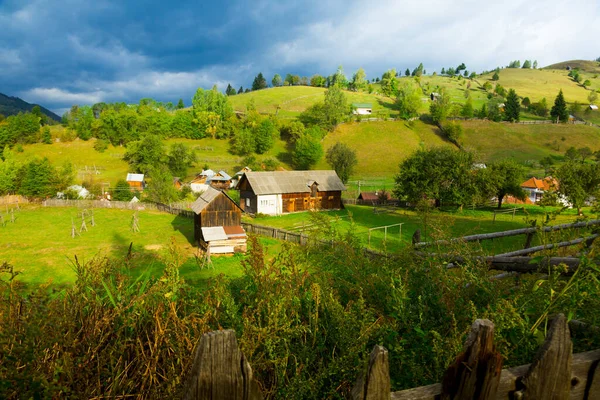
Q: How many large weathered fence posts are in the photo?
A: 4